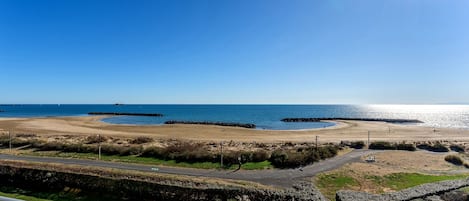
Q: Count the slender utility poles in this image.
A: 5